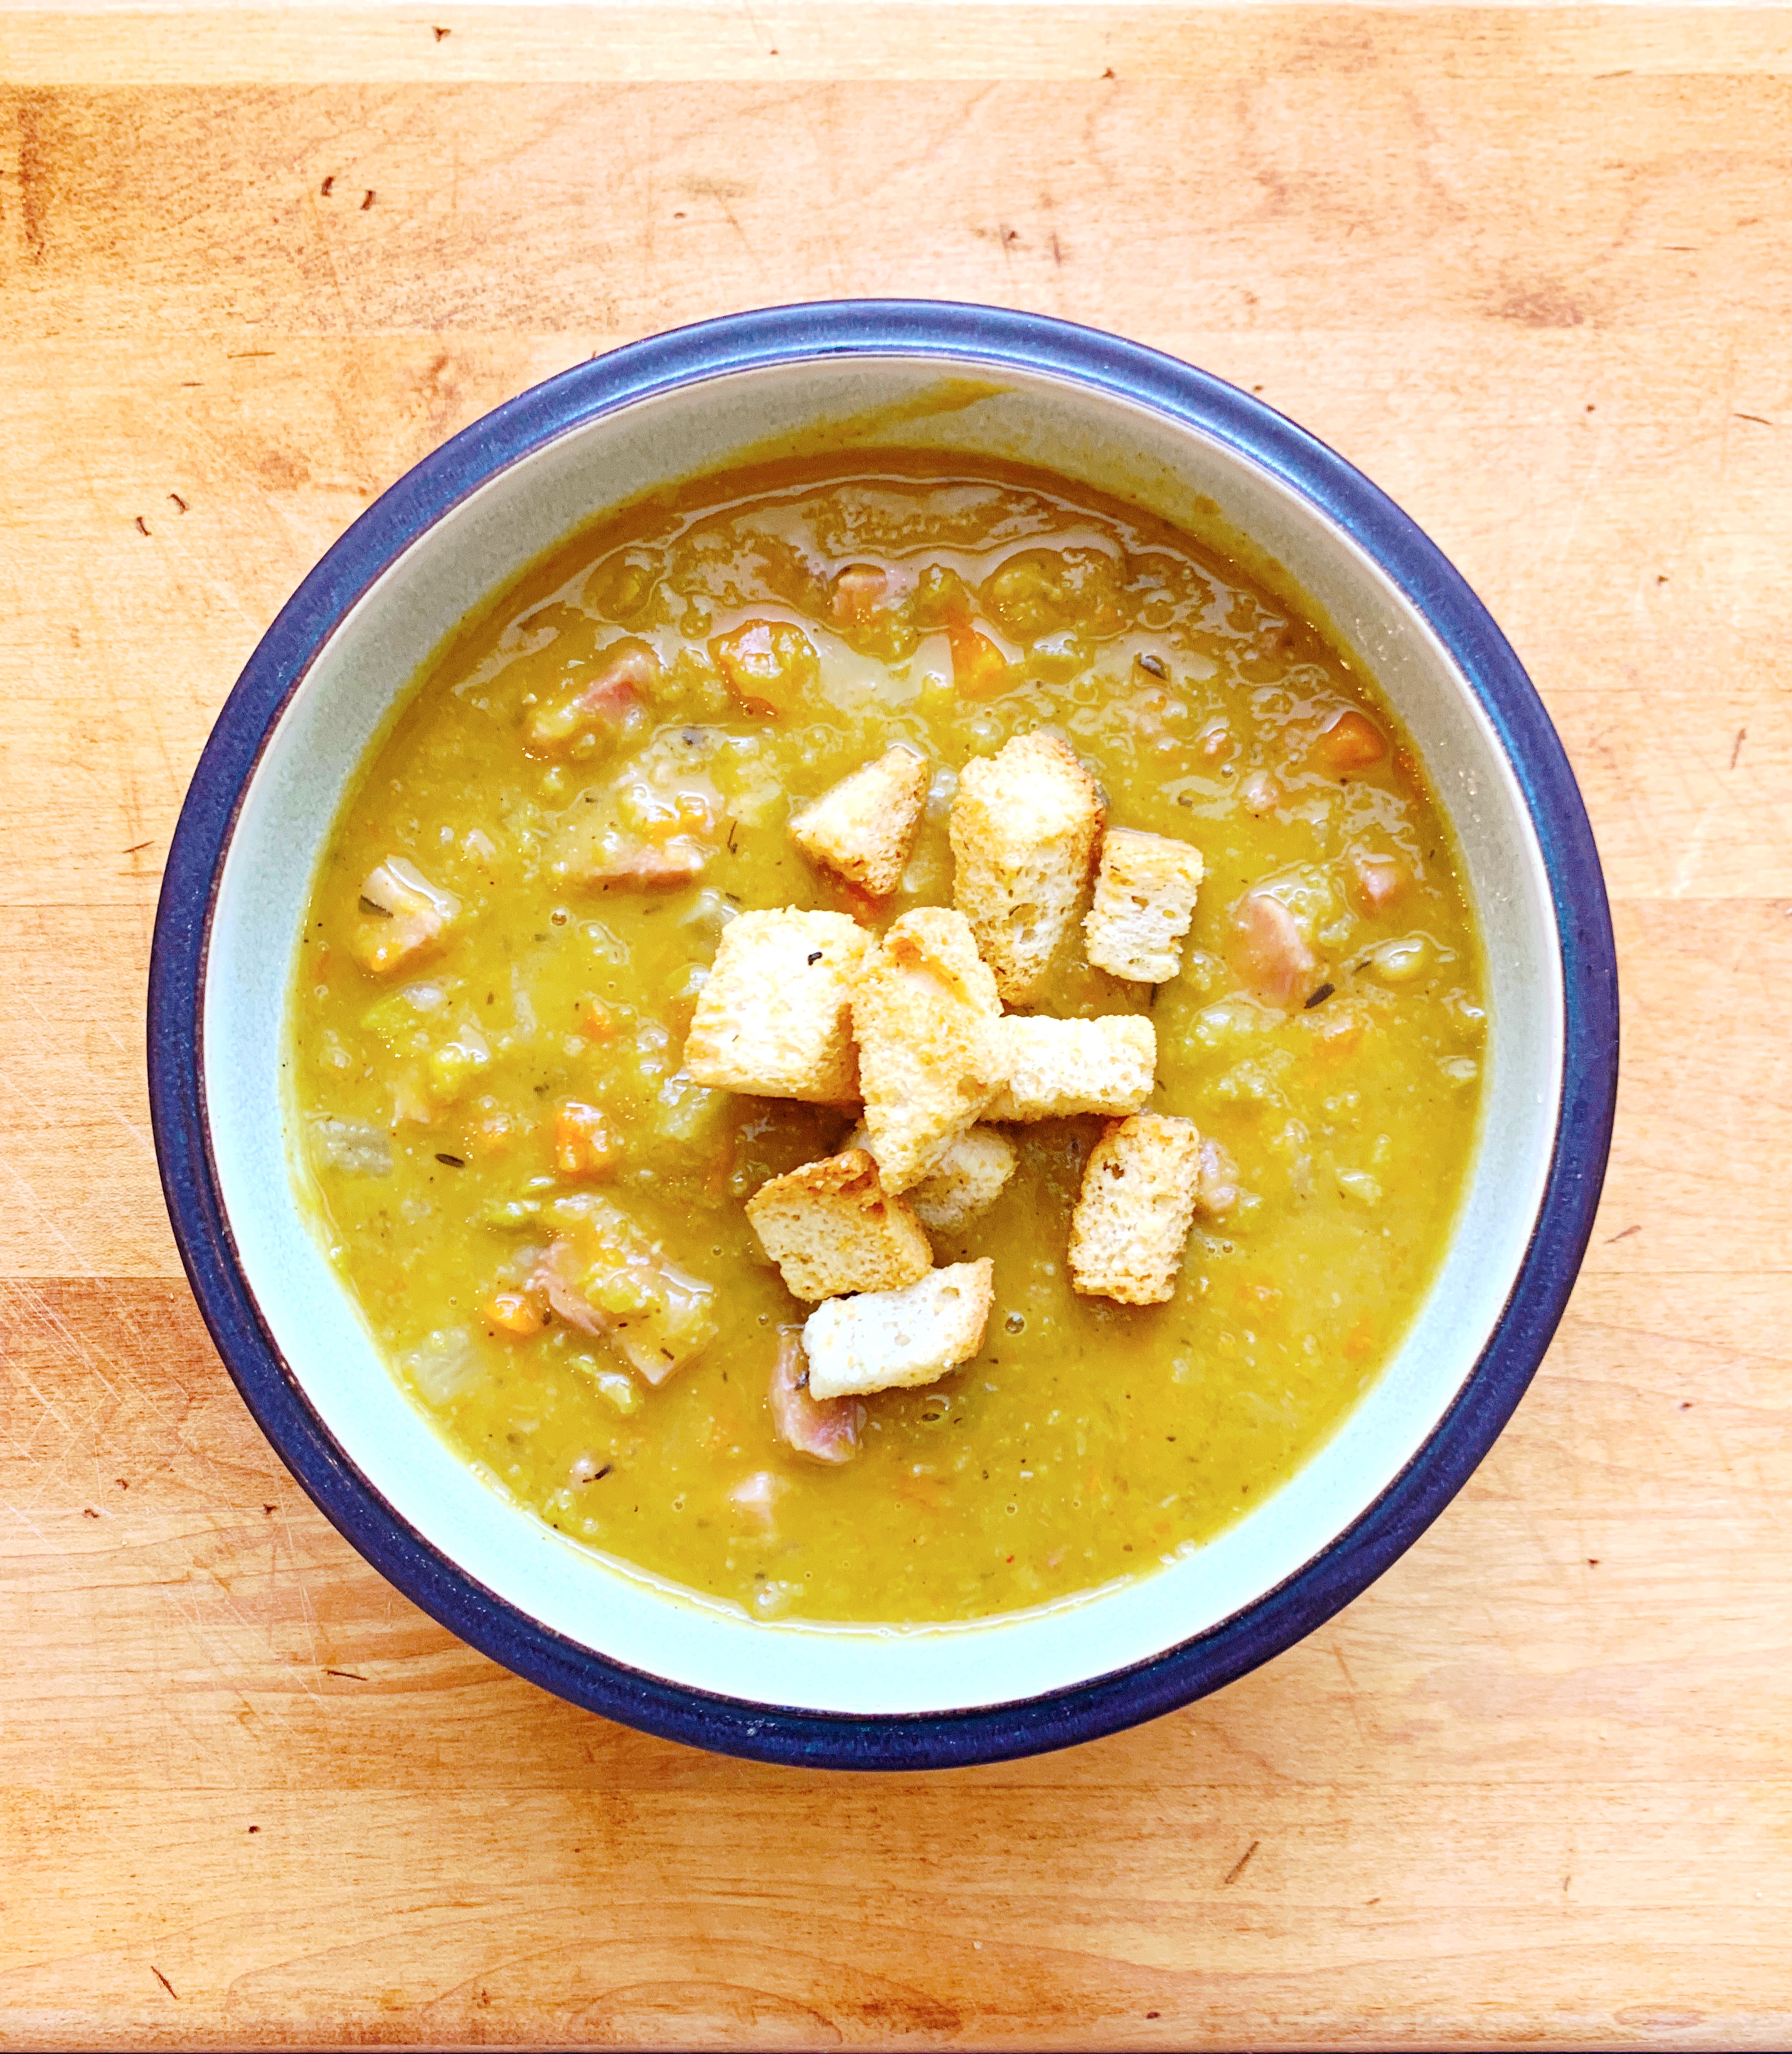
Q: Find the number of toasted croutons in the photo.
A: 10